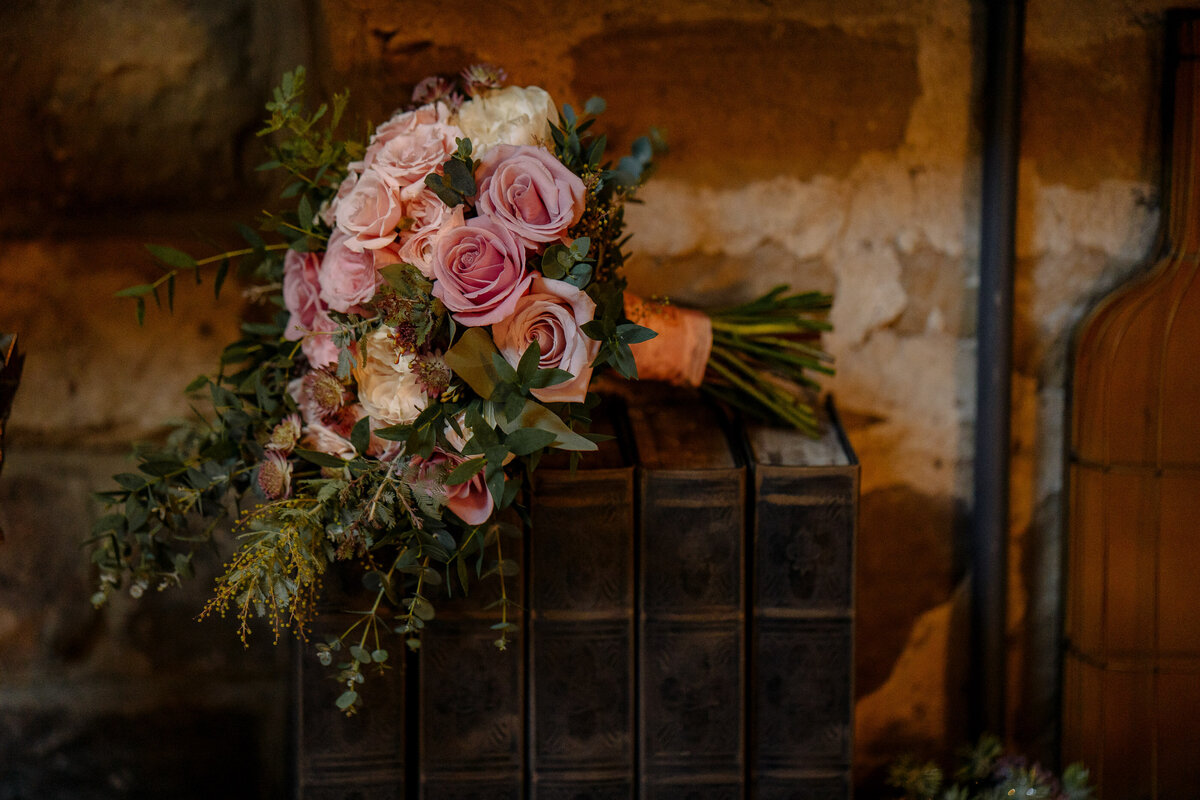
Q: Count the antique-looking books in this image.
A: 5